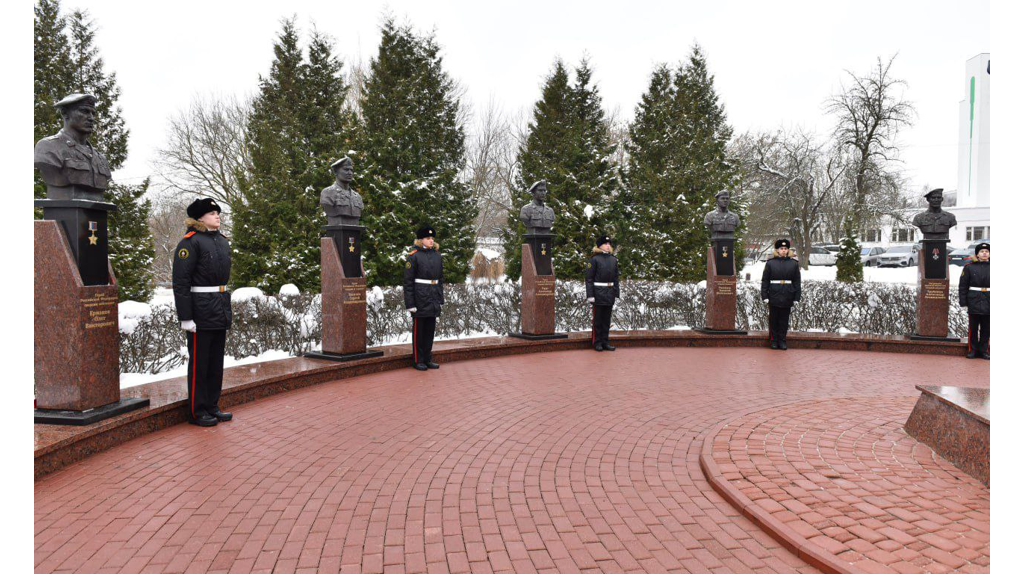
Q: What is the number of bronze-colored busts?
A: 5